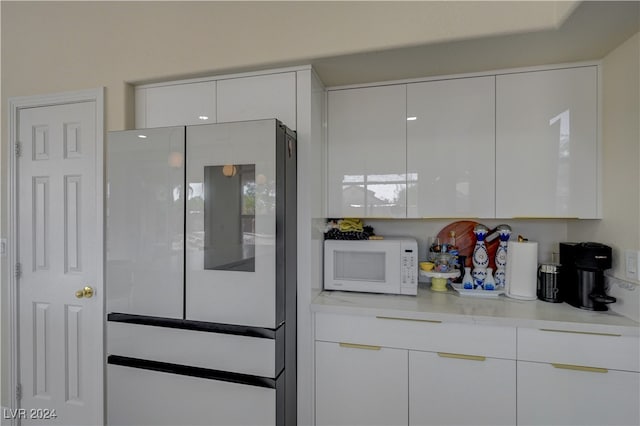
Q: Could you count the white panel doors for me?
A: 1